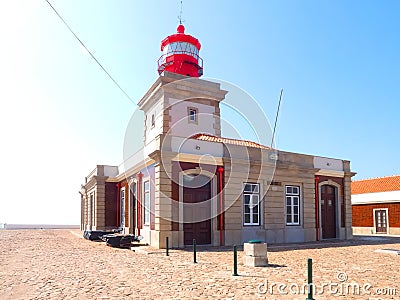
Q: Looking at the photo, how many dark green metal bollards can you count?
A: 4